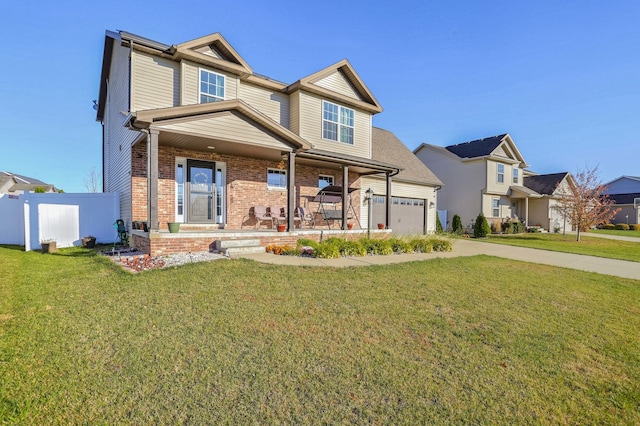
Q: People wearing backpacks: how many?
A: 0